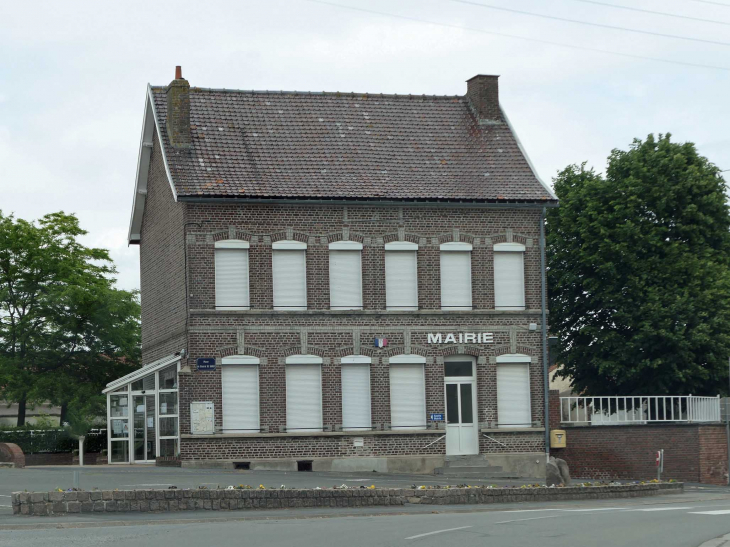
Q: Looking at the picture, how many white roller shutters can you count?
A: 11